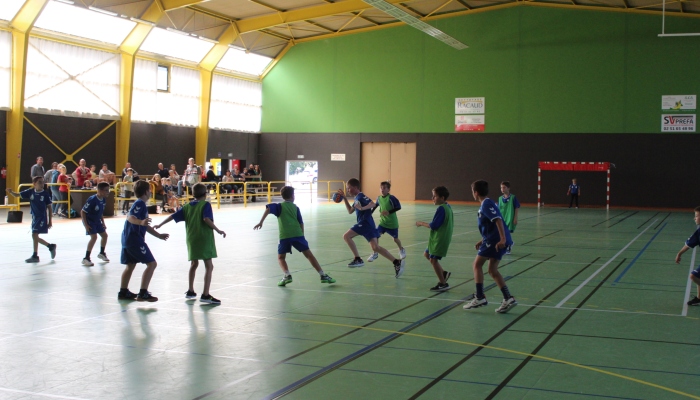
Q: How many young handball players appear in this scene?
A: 12